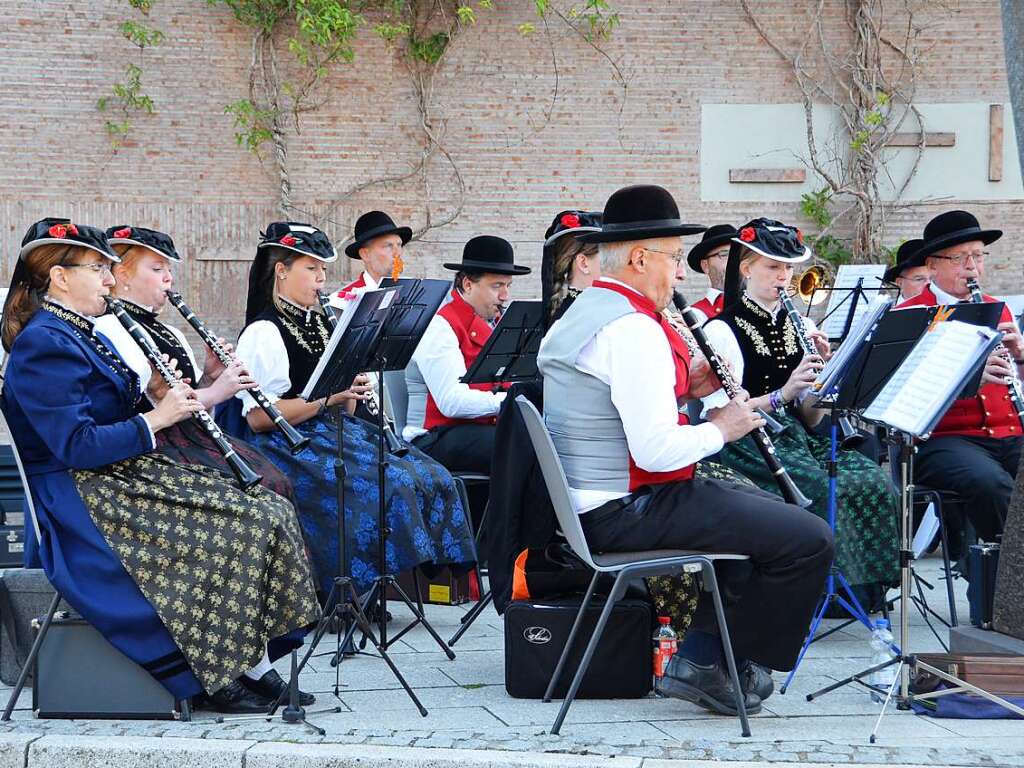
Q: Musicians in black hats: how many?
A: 11